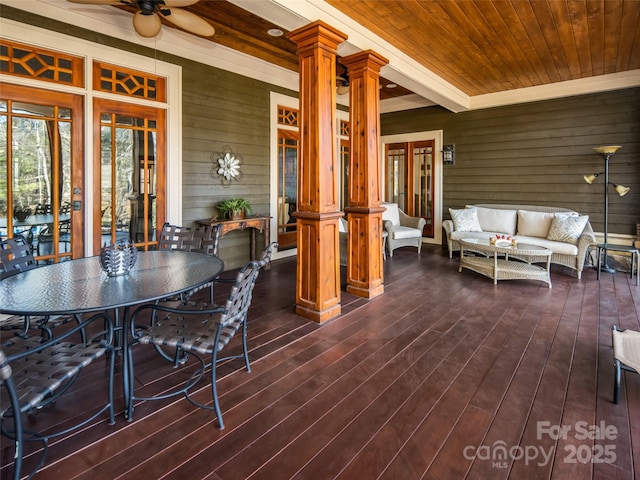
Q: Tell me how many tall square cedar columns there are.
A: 2